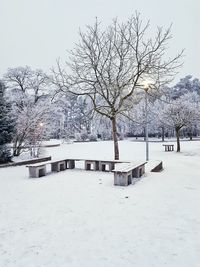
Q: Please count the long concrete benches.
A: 3